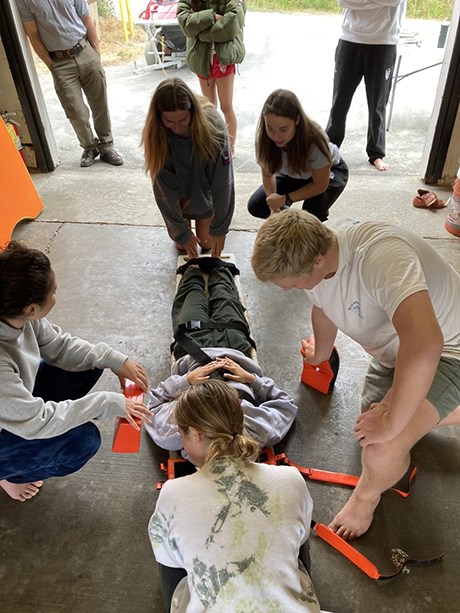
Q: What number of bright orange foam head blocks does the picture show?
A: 2